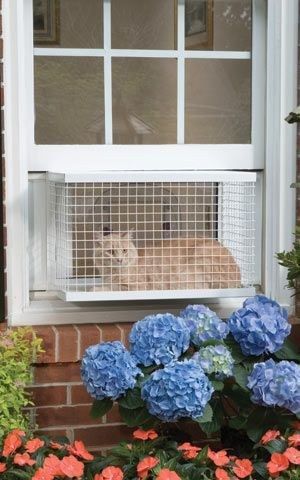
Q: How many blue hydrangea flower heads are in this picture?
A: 7